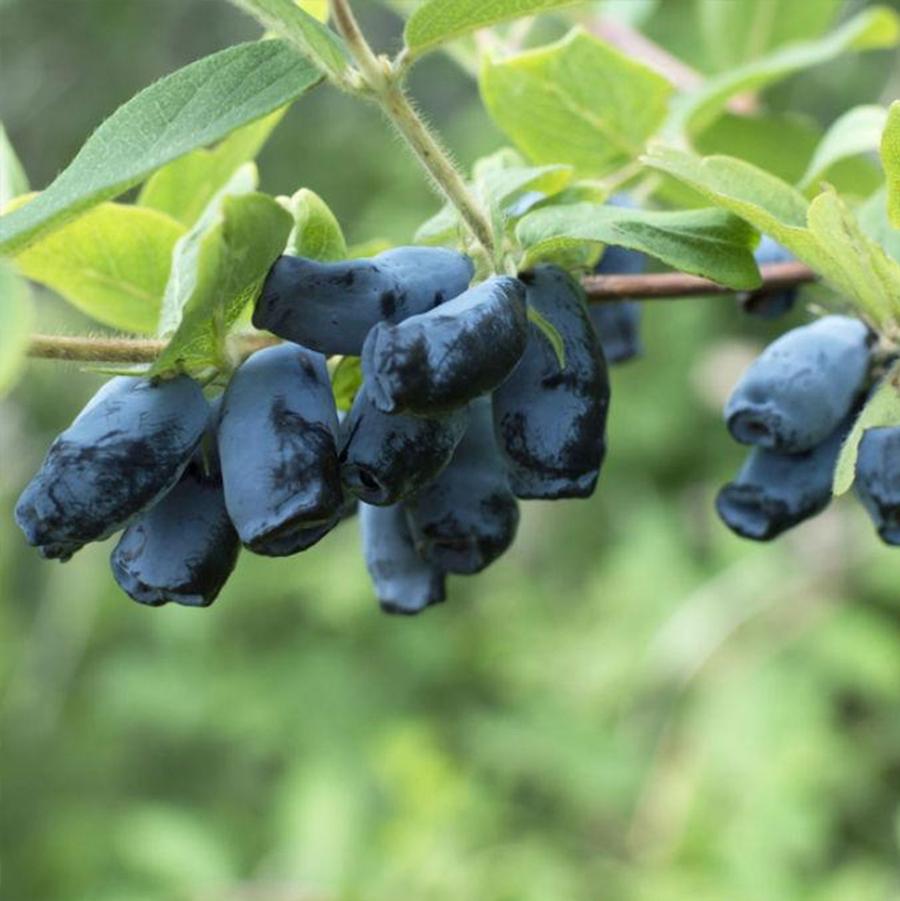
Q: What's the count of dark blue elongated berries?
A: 14